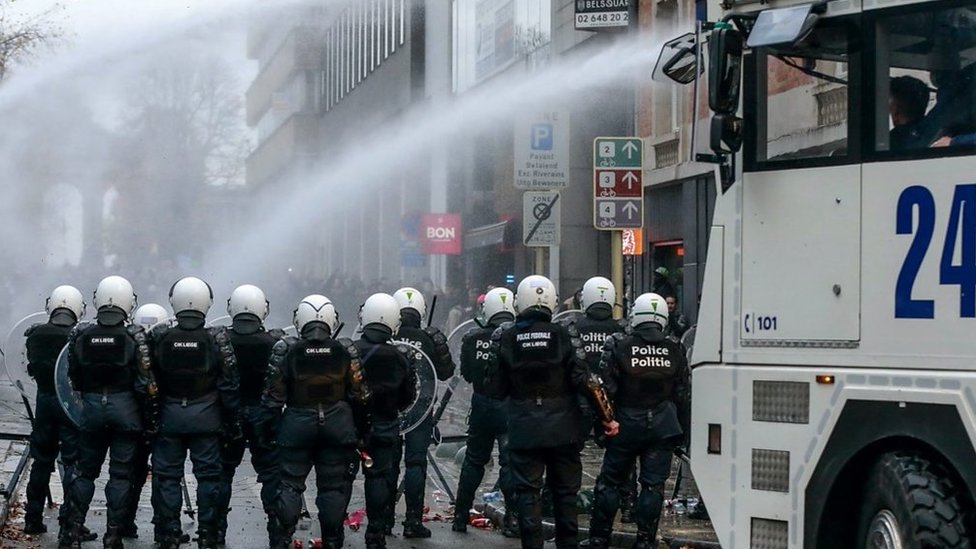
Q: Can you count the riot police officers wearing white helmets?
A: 12